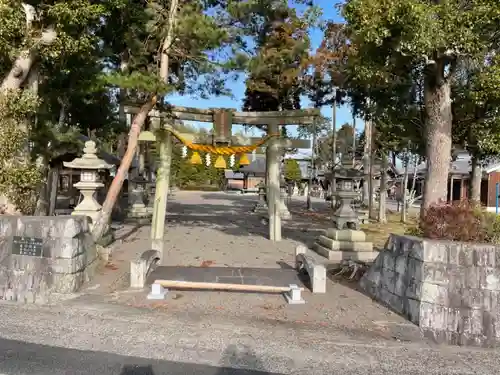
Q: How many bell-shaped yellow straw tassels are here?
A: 3